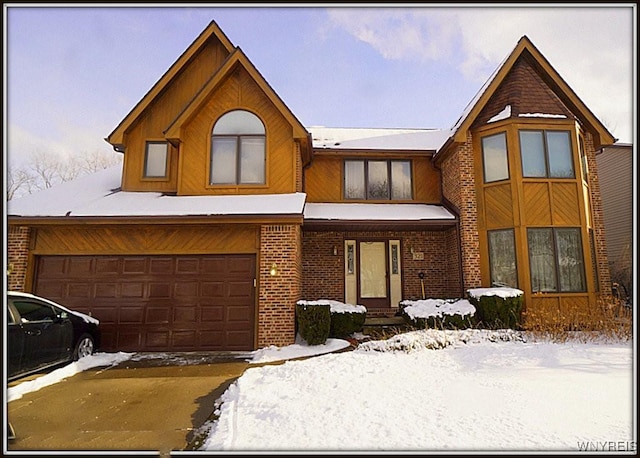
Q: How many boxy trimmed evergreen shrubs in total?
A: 4